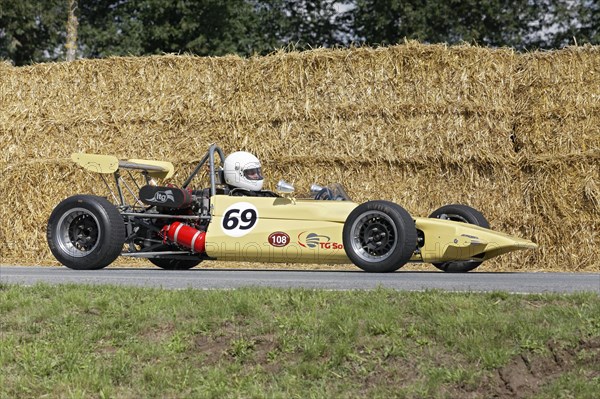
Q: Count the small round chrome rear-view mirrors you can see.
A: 2